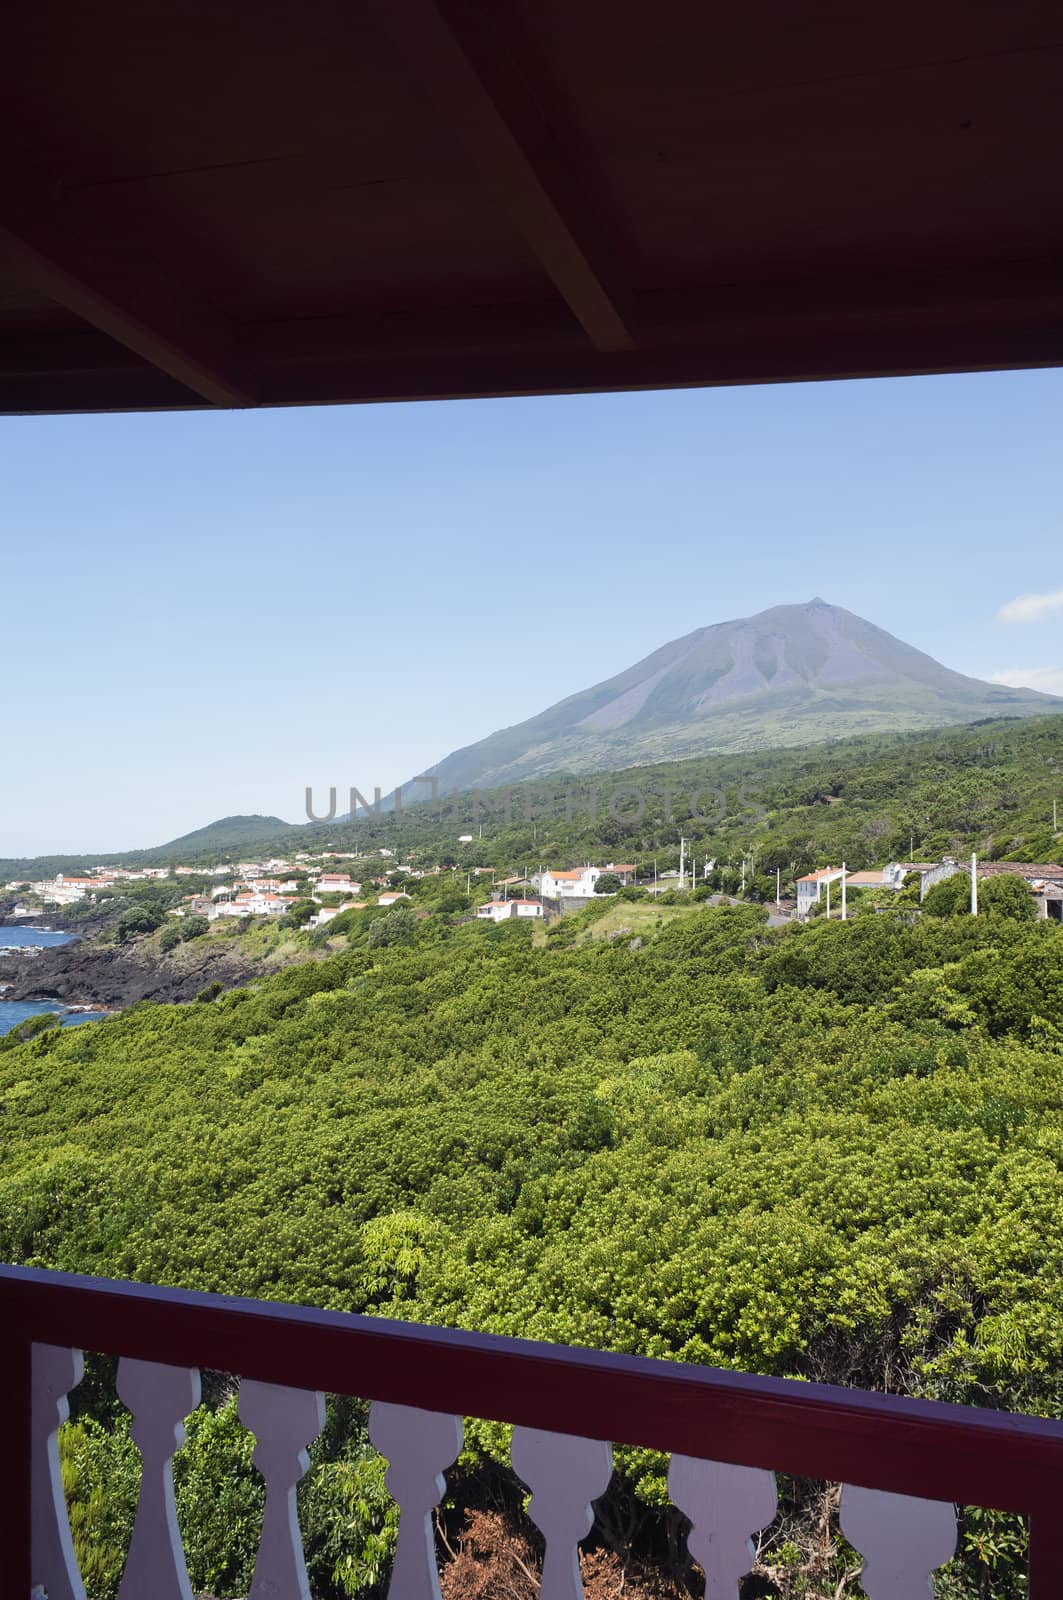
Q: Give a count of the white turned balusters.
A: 7